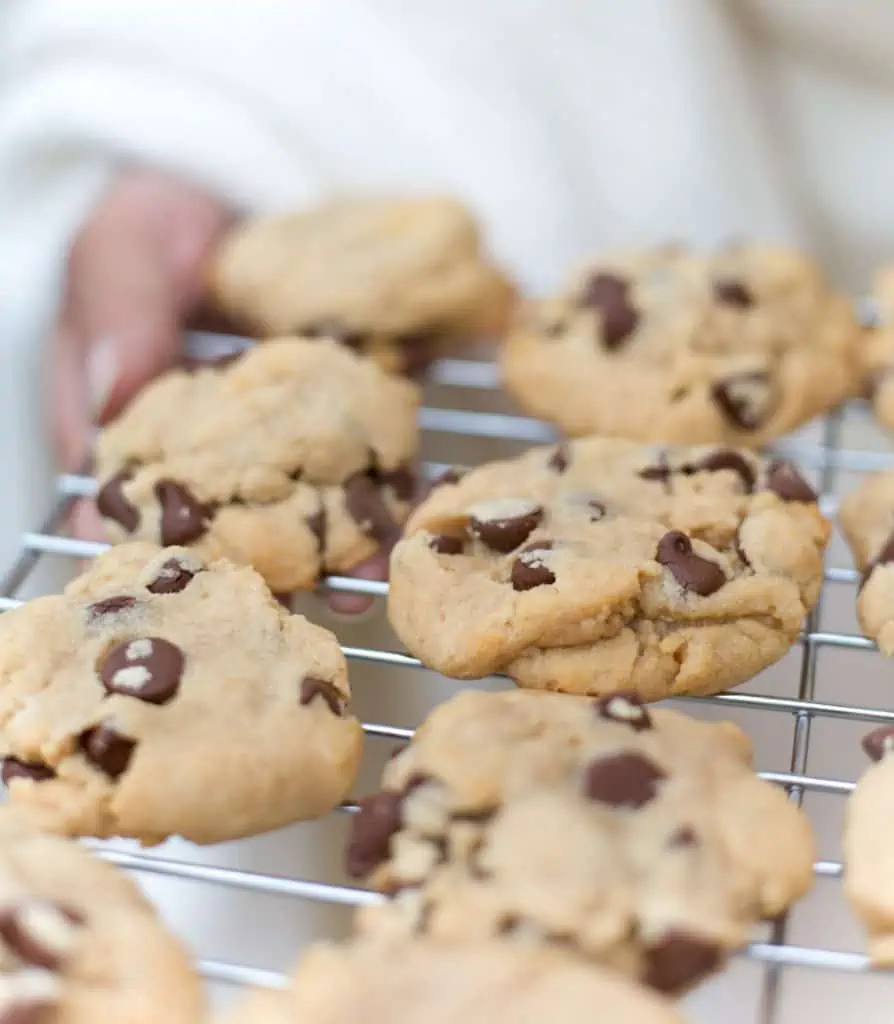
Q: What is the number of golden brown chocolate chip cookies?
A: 11